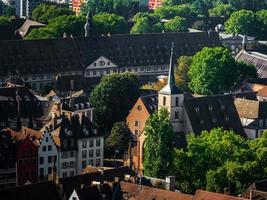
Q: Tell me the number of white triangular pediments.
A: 1